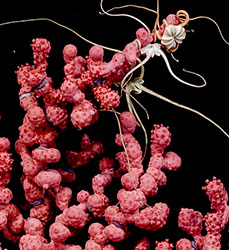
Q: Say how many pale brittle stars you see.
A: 3